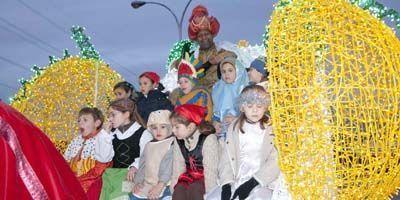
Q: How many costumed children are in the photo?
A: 10